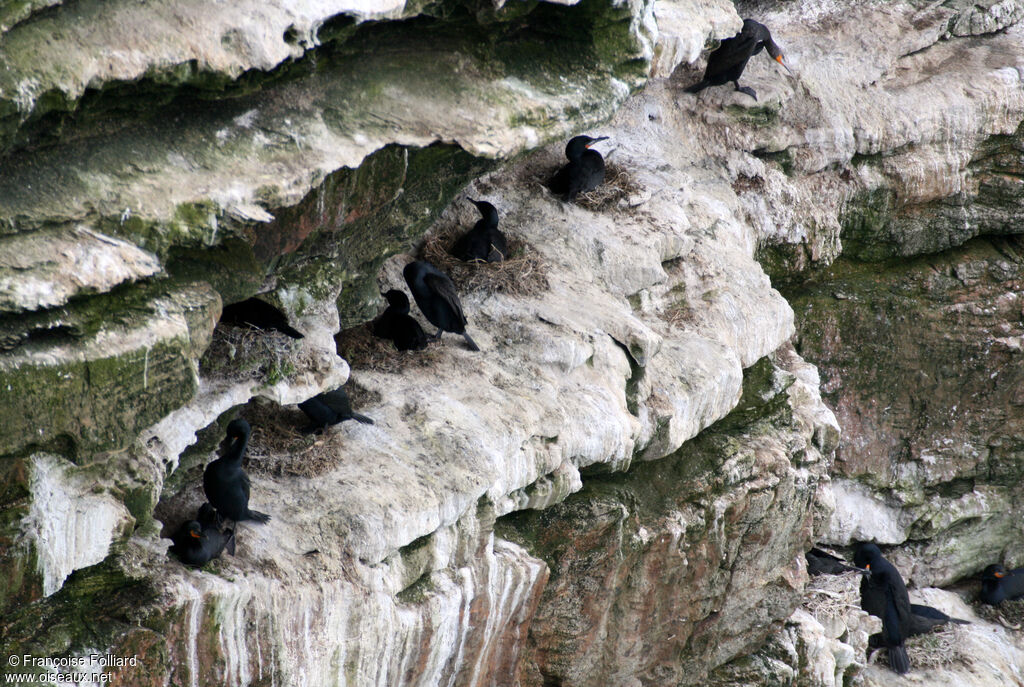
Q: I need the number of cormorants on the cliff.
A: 13